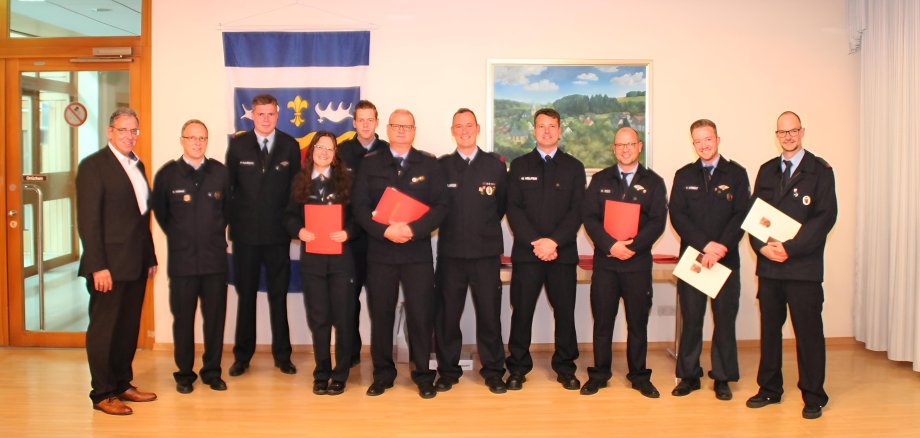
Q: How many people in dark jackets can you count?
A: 11